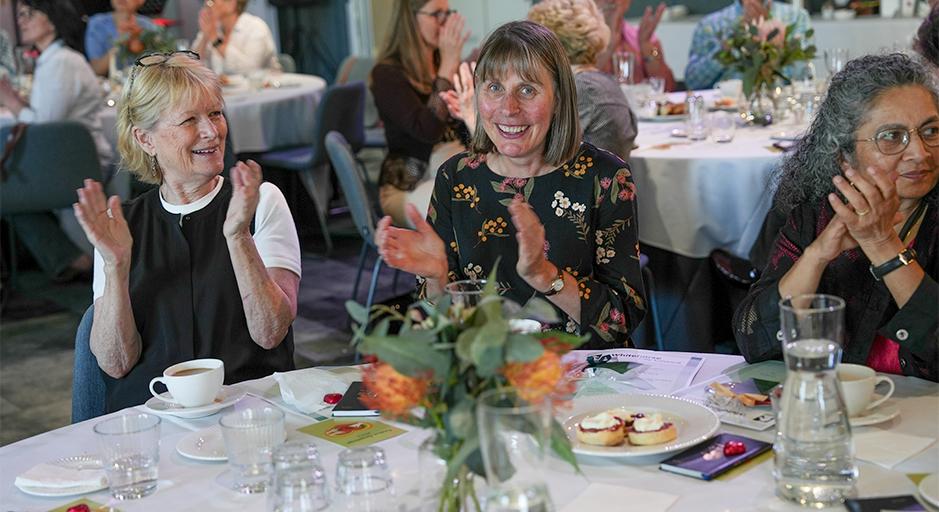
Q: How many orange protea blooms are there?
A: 2